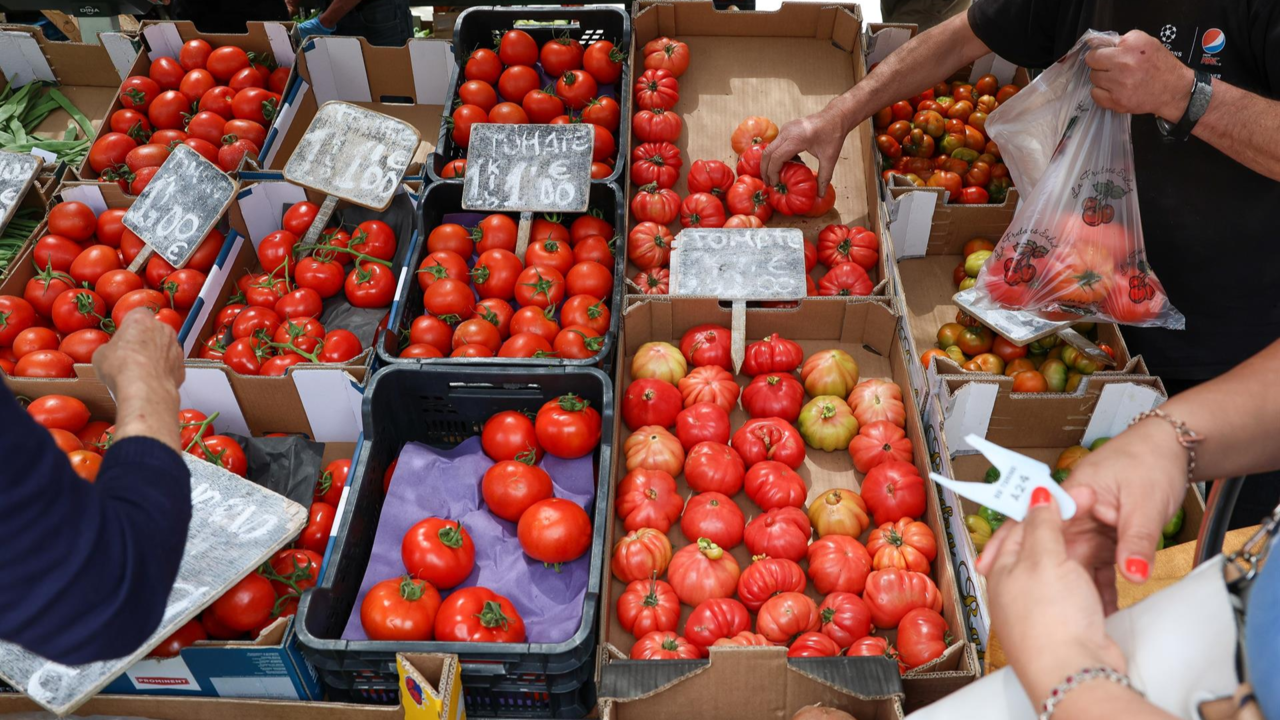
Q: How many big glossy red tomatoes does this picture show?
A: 7